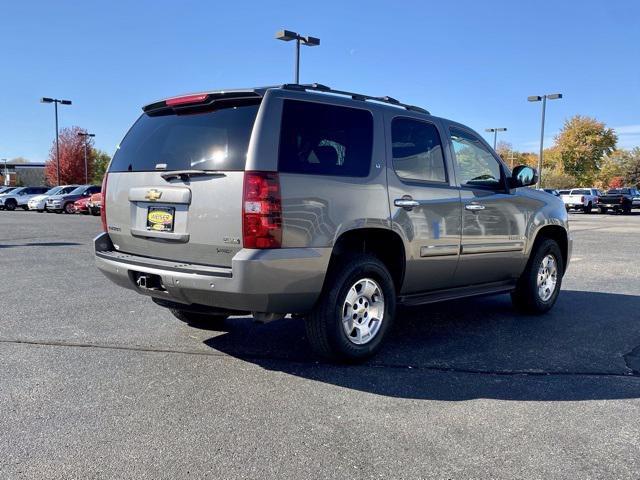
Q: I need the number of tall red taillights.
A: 2